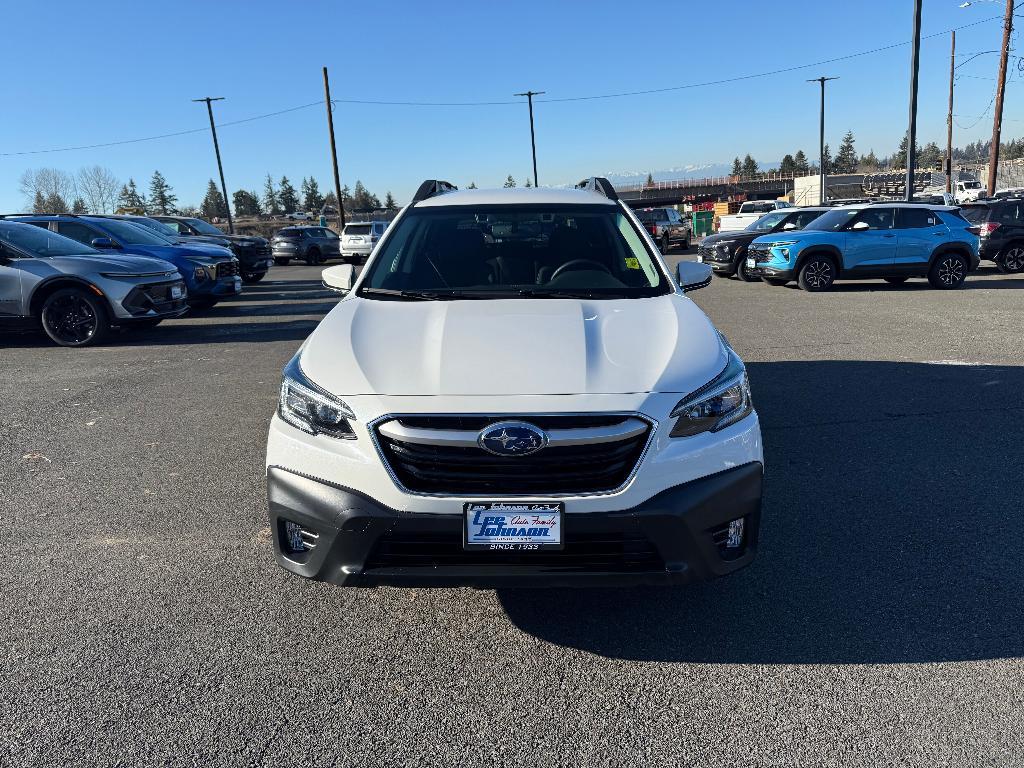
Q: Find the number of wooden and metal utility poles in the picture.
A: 7